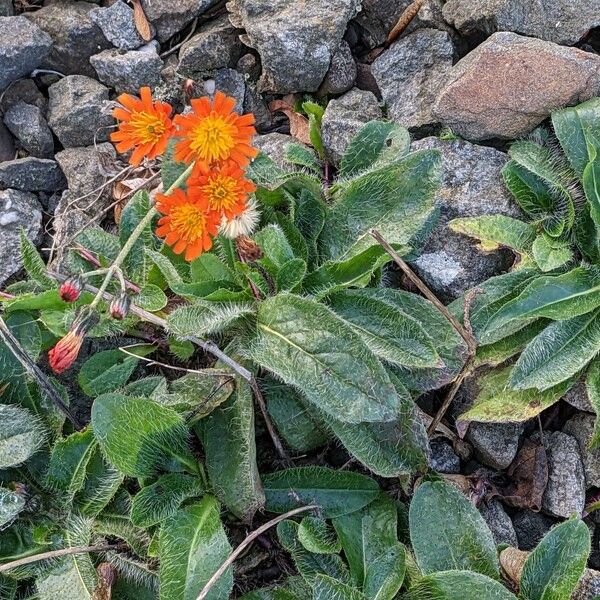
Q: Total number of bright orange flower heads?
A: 4